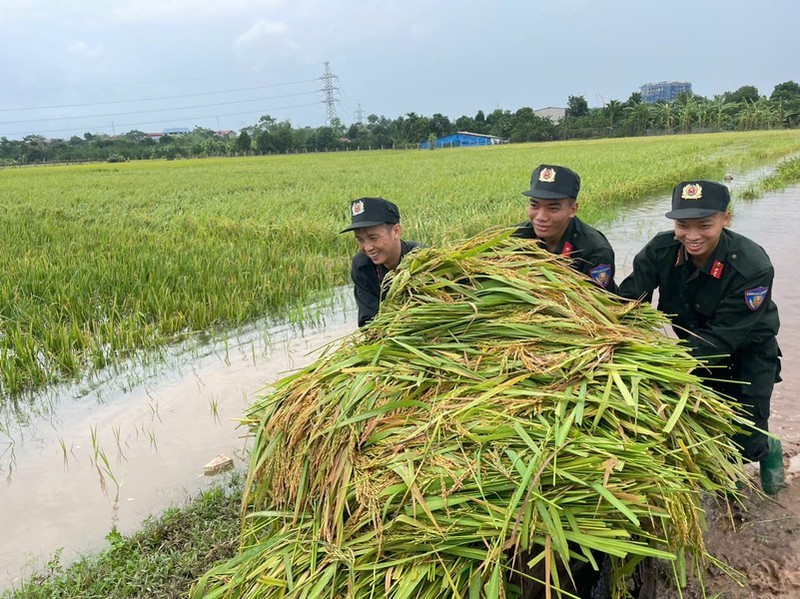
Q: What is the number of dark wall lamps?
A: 0